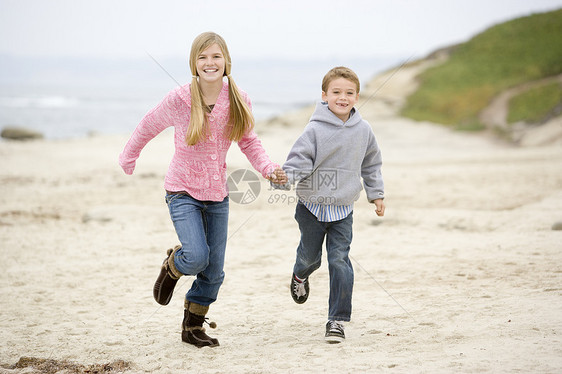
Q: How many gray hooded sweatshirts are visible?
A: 1